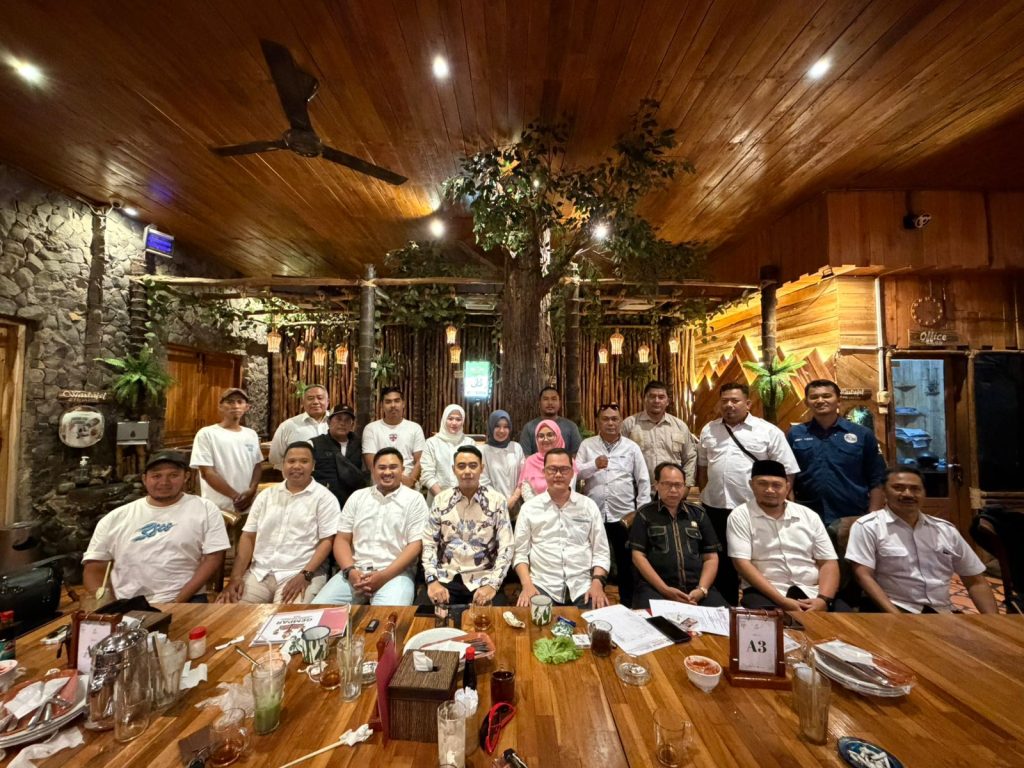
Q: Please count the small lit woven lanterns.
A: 10